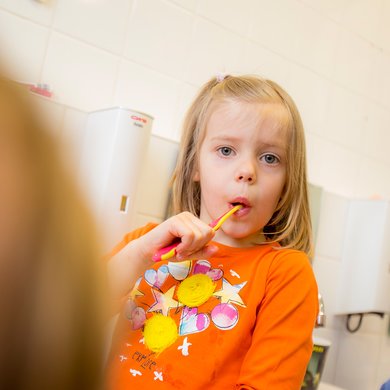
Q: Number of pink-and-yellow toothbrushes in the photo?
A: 1